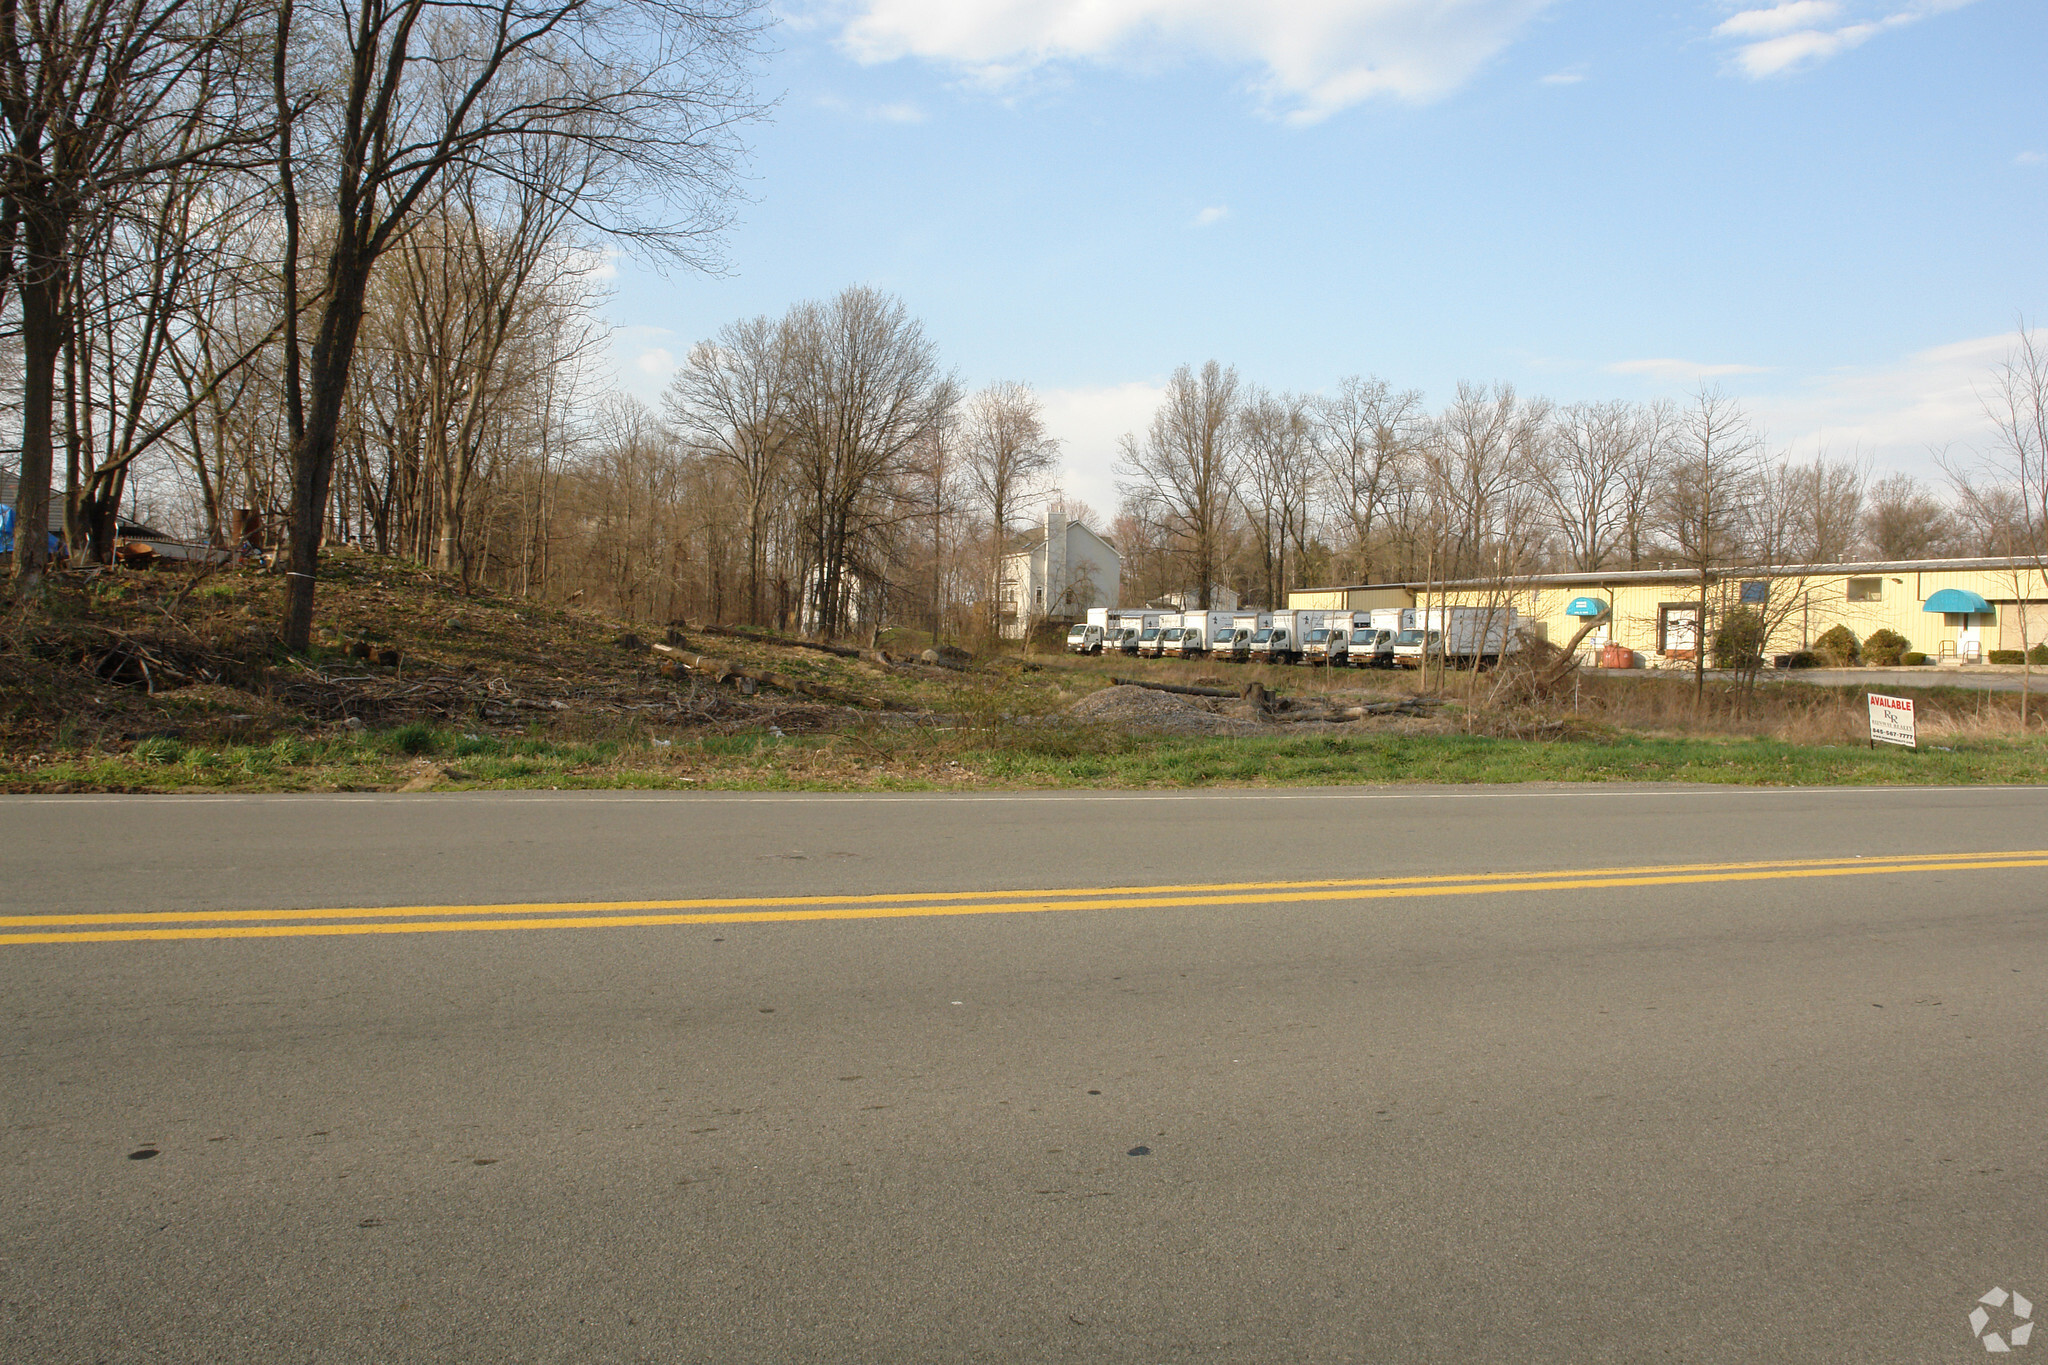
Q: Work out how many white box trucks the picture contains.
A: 9